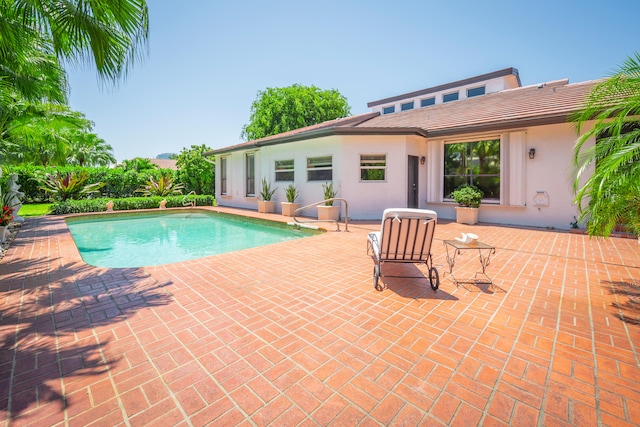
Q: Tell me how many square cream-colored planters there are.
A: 4